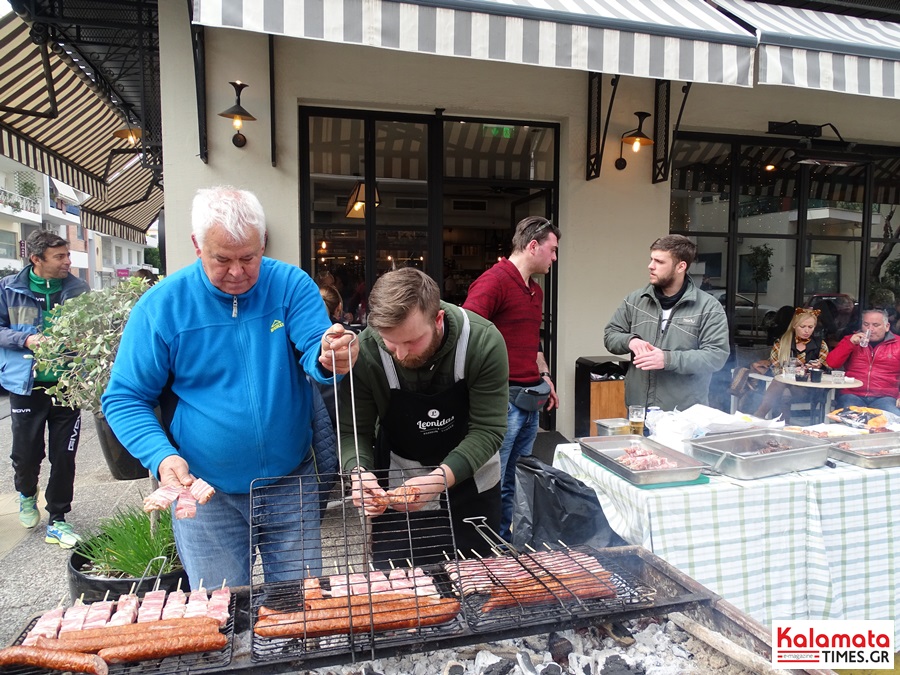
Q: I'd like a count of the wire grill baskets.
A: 3